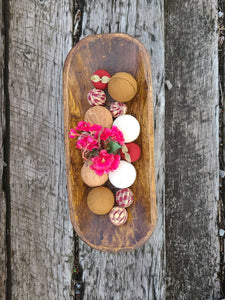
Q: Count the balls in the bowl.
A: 12